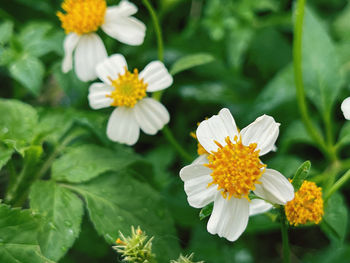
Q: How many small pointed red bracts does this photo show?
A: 0